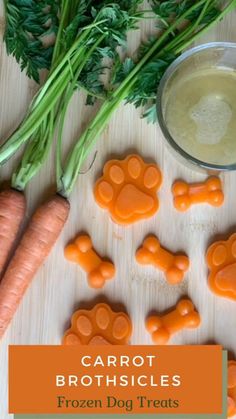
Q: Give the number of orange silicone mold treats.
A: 8